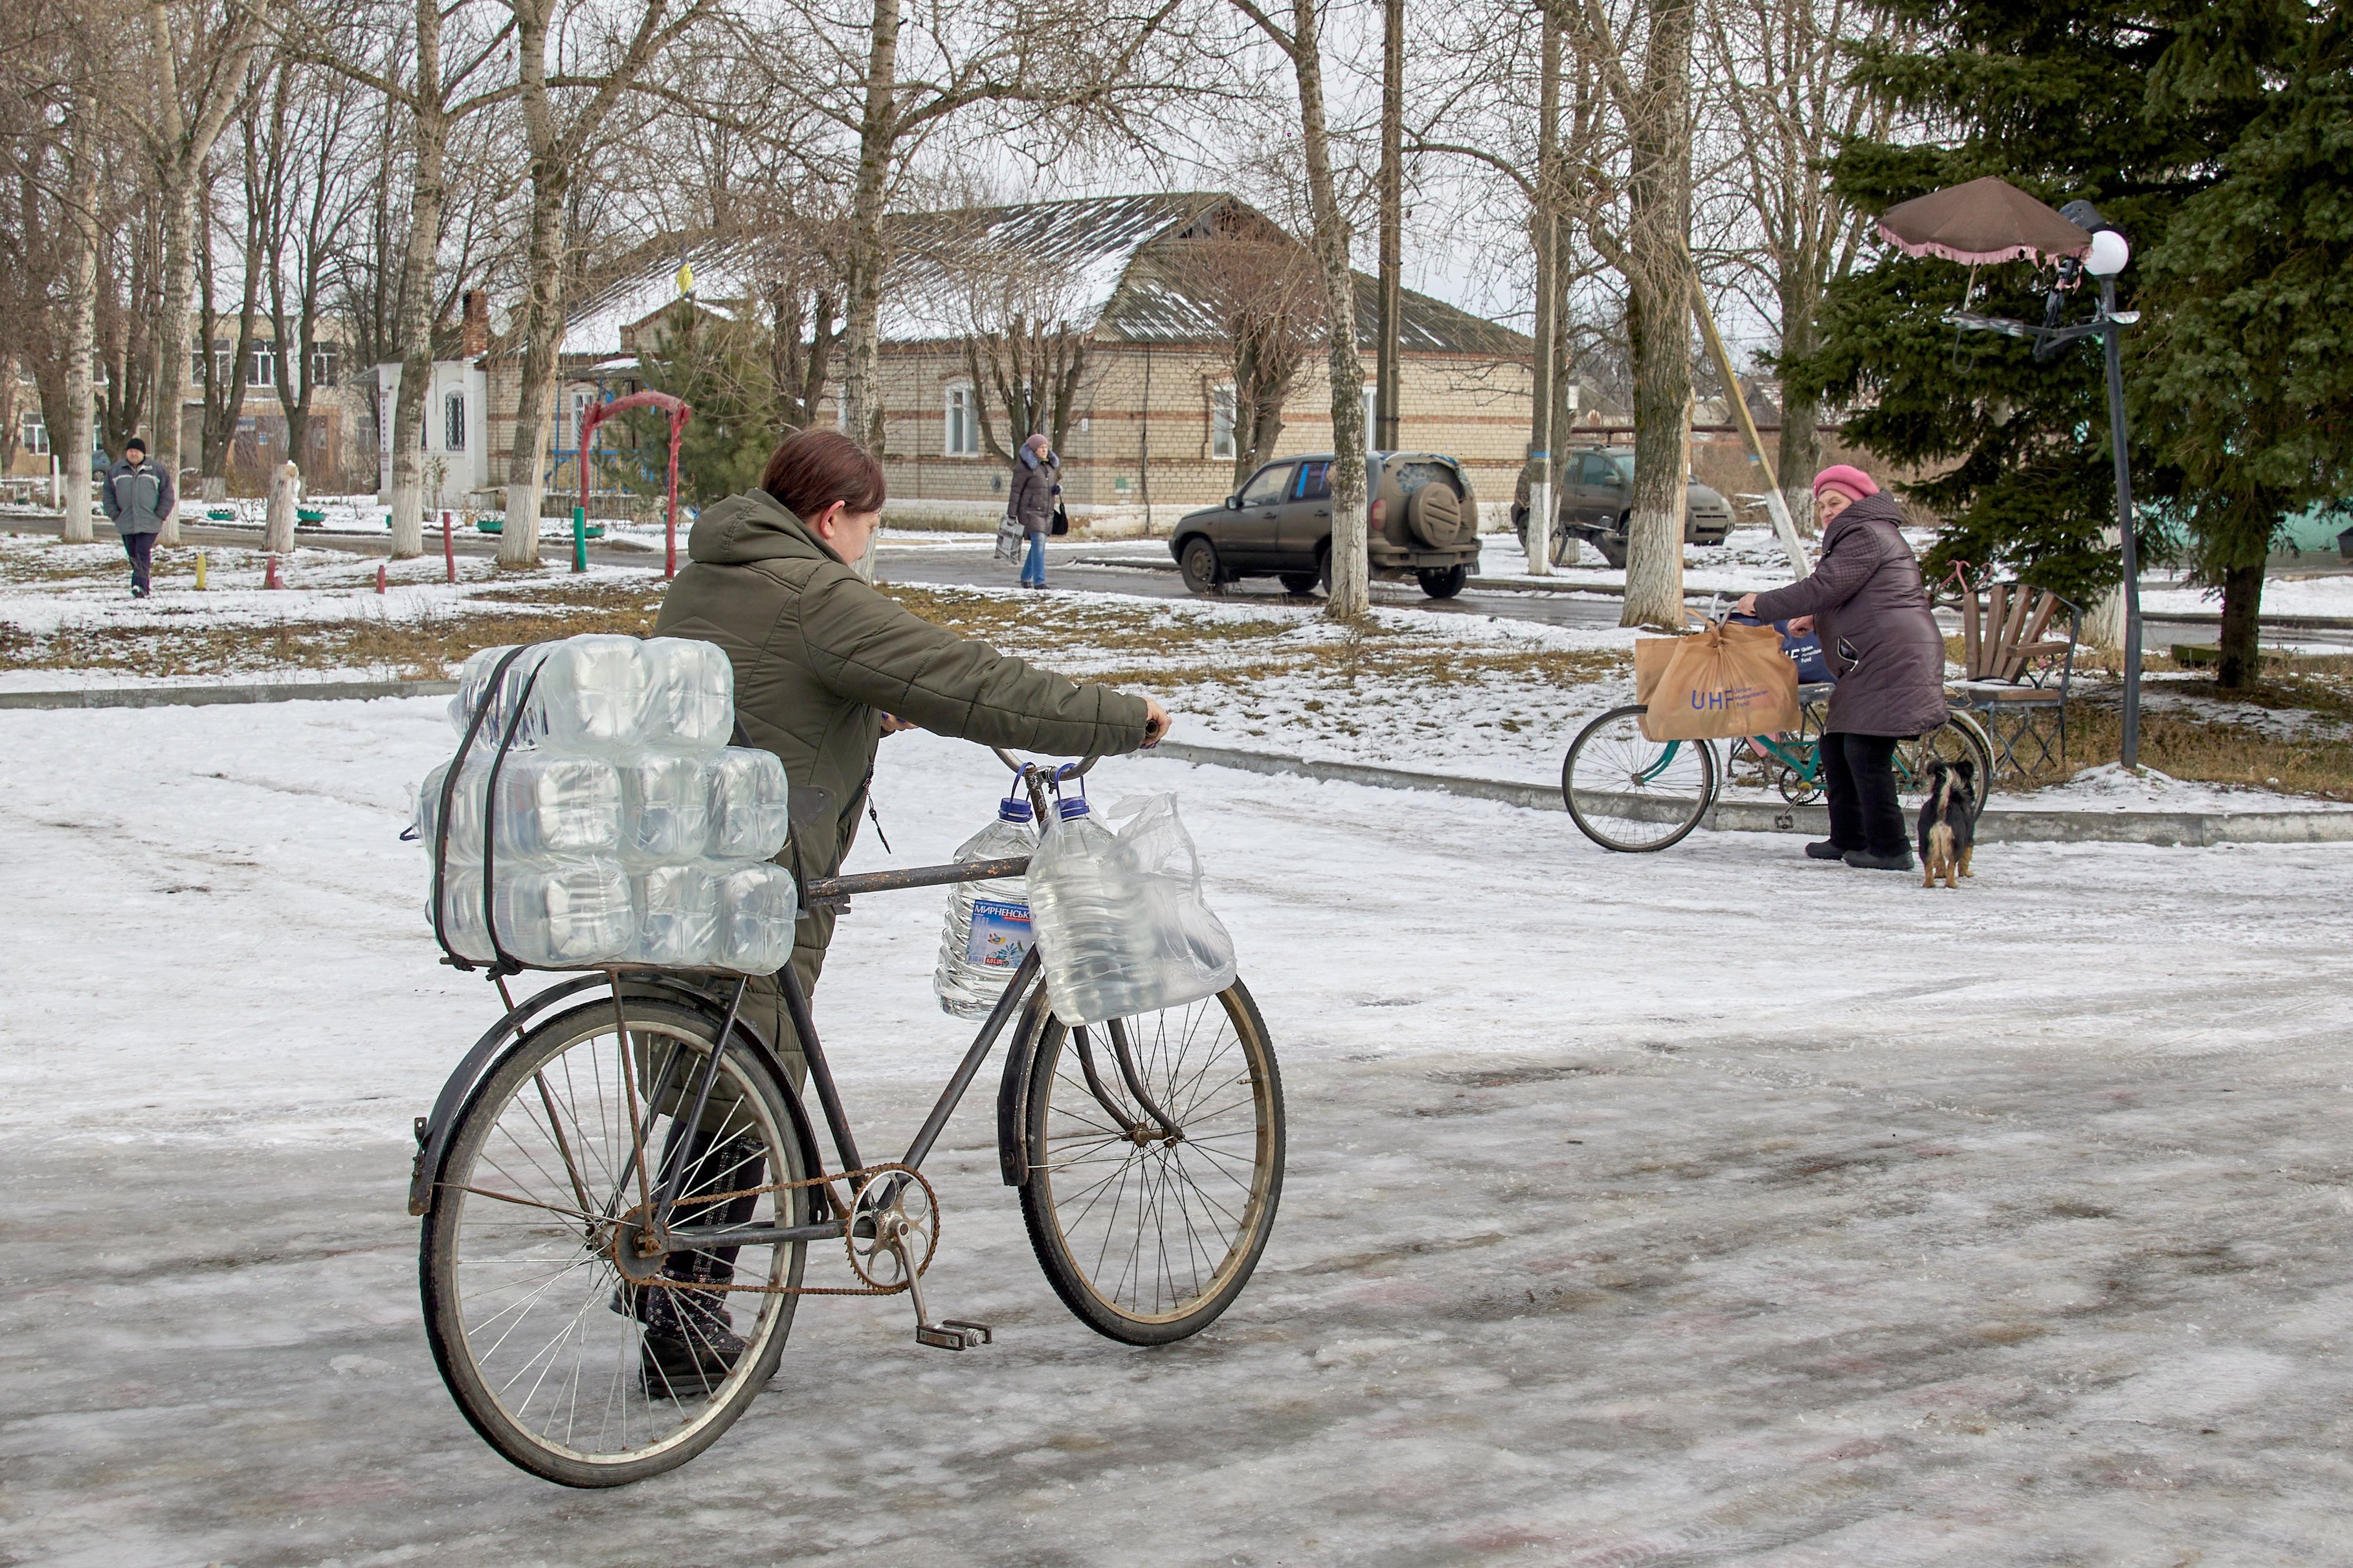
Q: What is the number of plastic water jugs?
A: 10